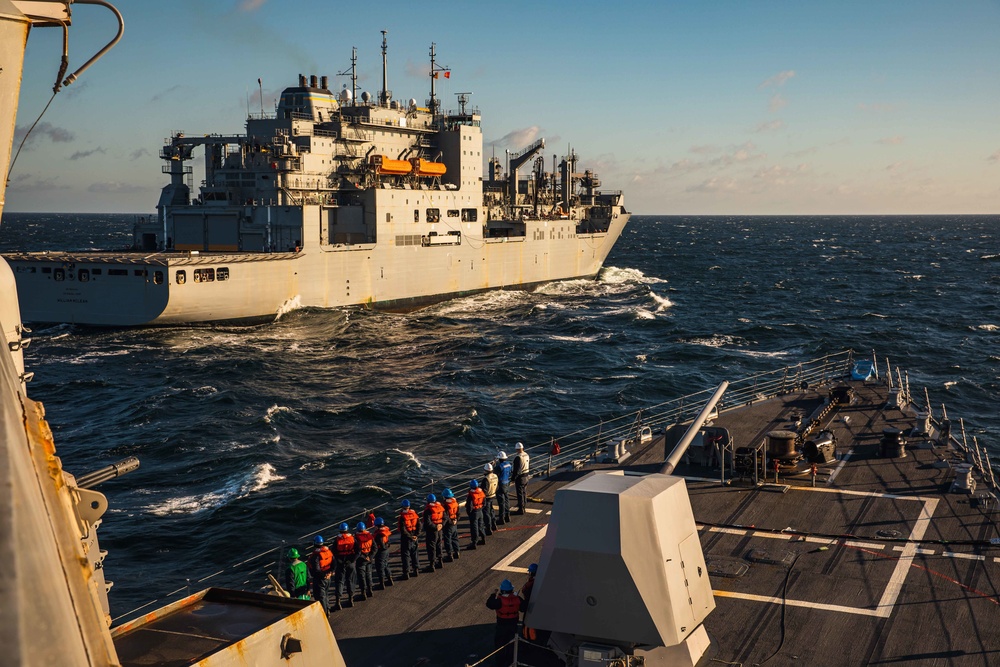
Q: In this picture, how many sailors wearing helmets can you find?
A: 14